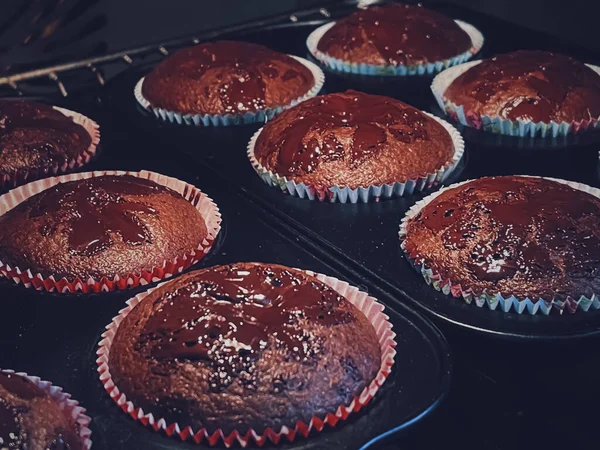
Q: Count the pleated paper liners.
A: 9